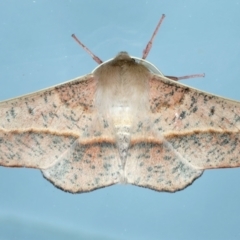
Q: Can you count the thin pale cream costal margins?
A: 2